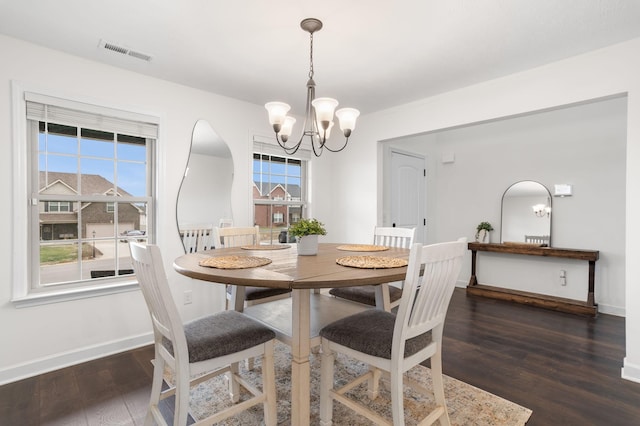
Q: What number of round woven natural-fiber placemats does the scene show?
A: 4